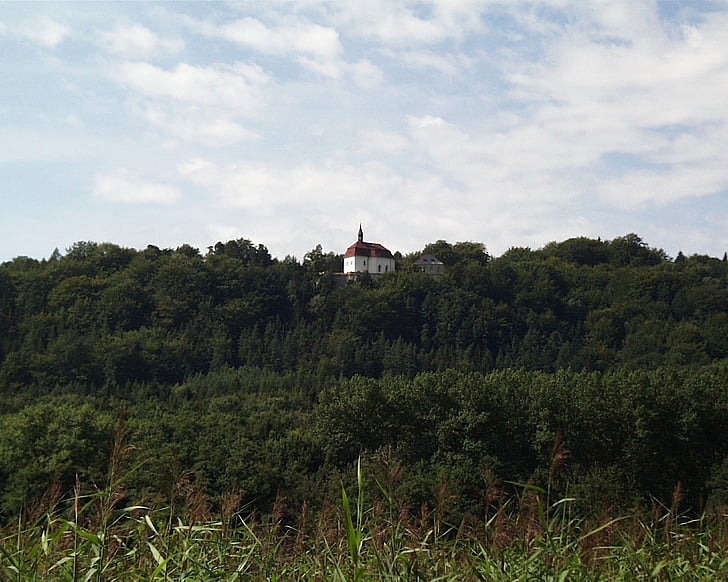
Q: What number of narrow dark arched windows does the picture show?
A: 3